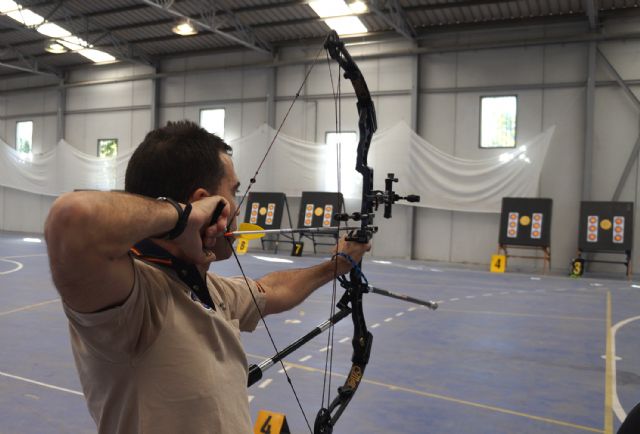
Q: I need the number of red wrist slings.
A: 0